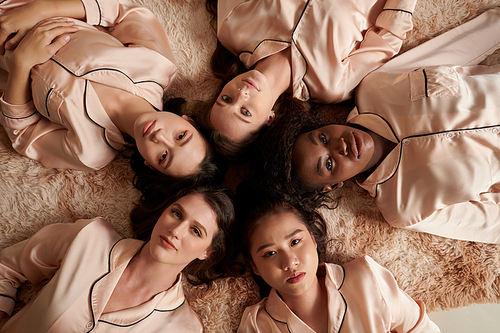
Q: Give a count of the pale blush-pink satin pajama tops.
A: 5